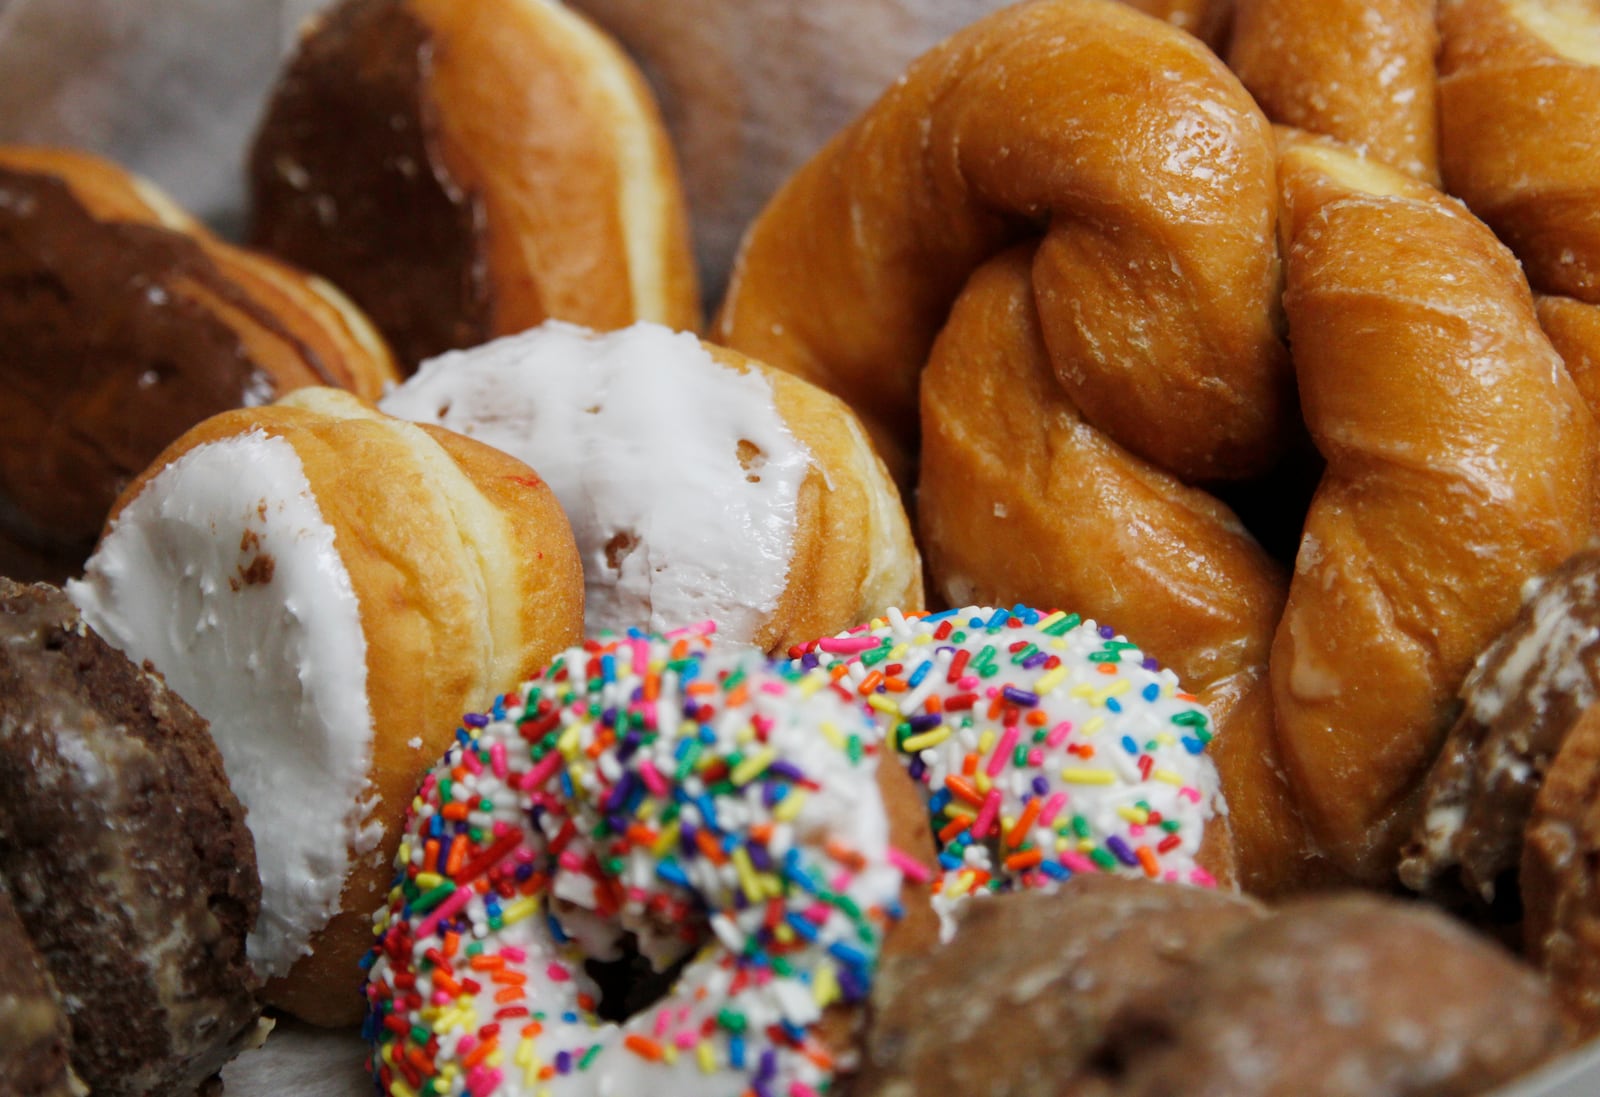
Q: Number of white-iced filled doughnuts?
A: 2